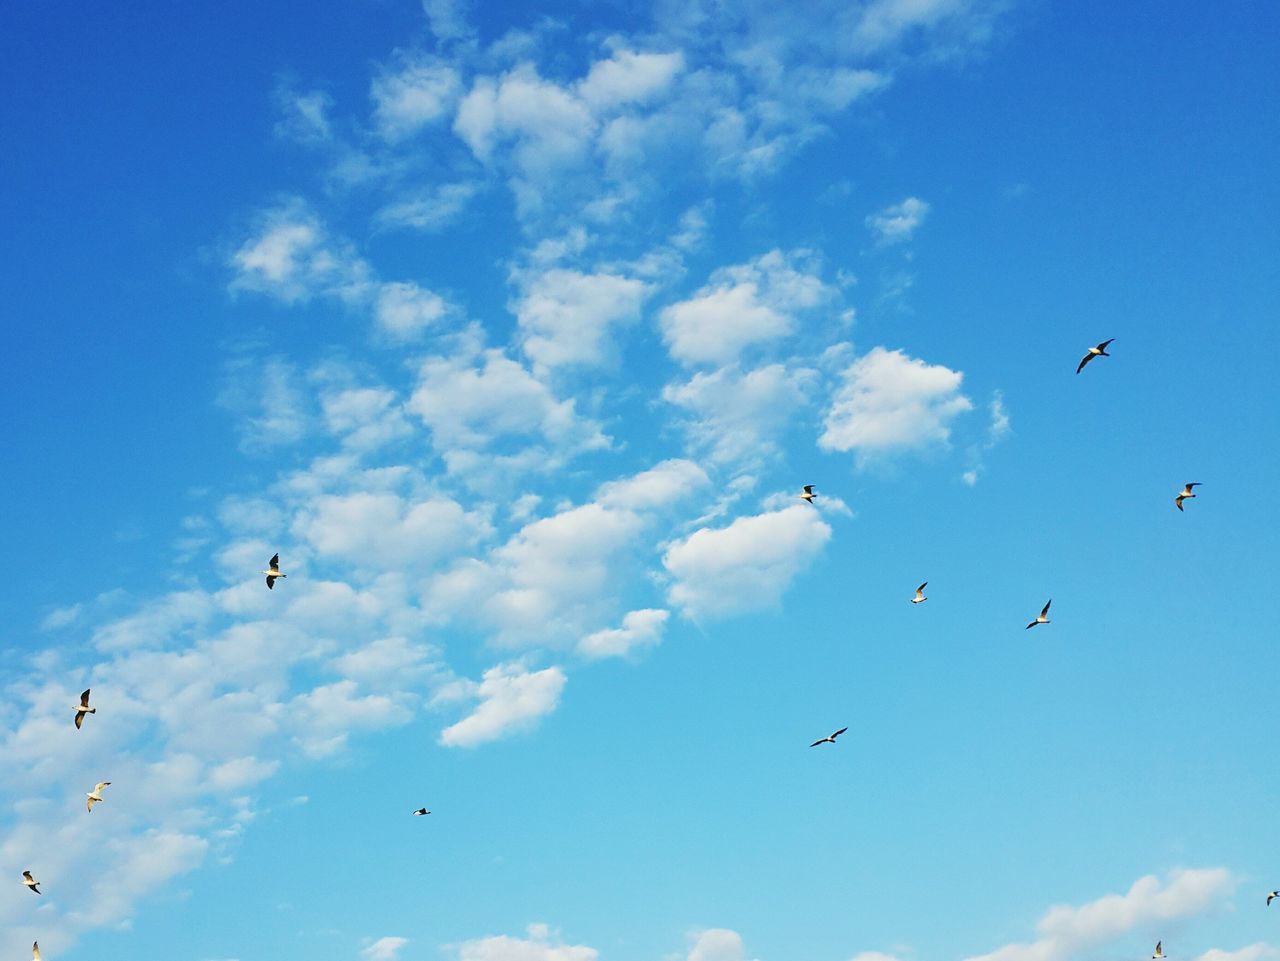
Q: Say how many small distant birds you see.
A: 14